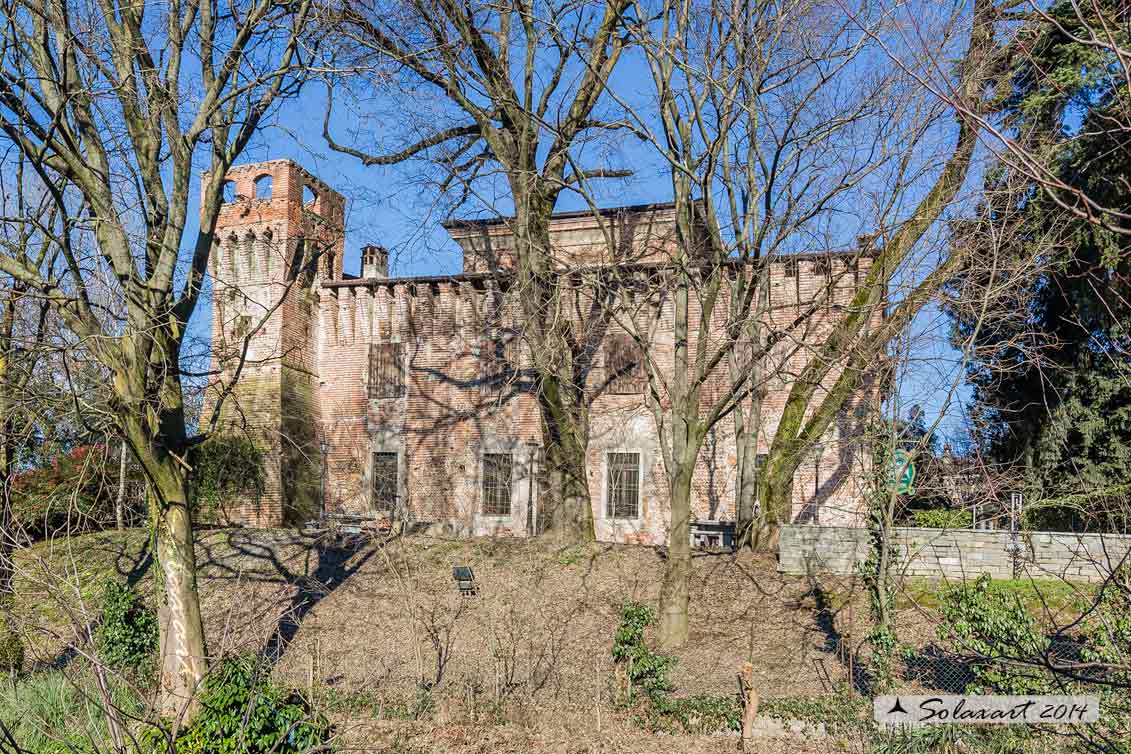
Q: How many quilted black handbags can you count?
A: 0